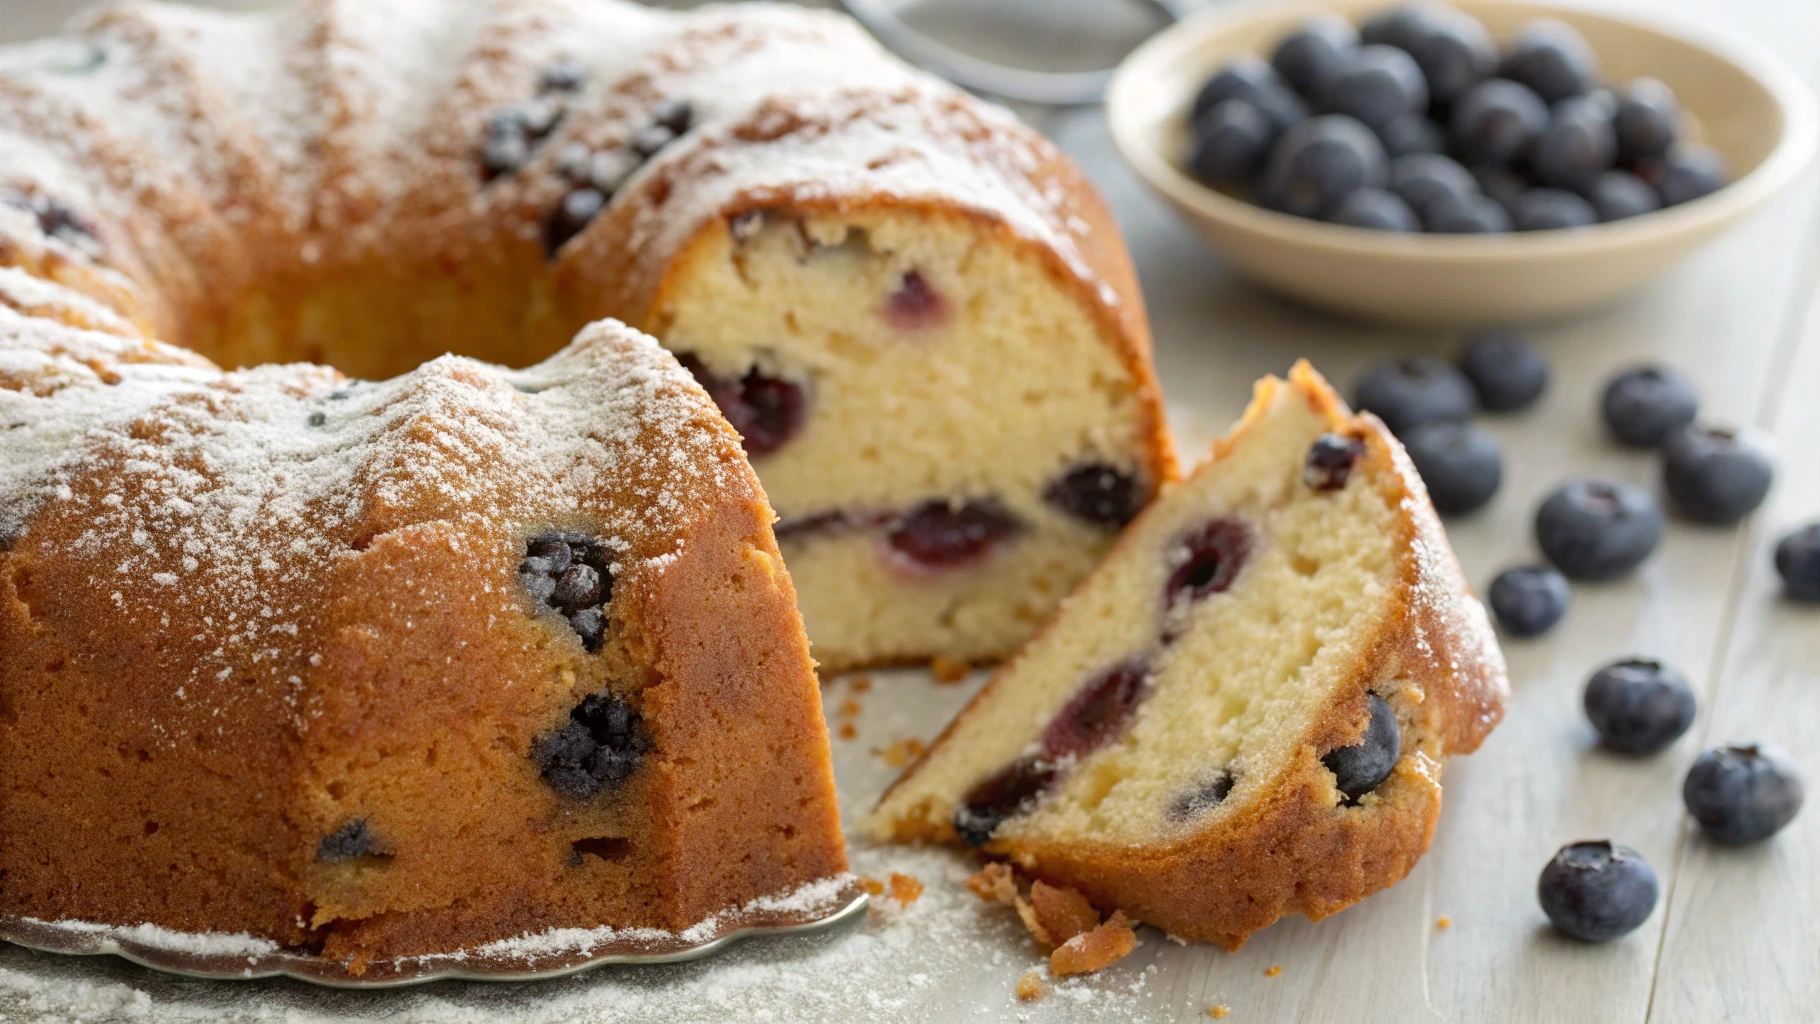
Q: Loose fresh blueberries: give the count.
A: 11